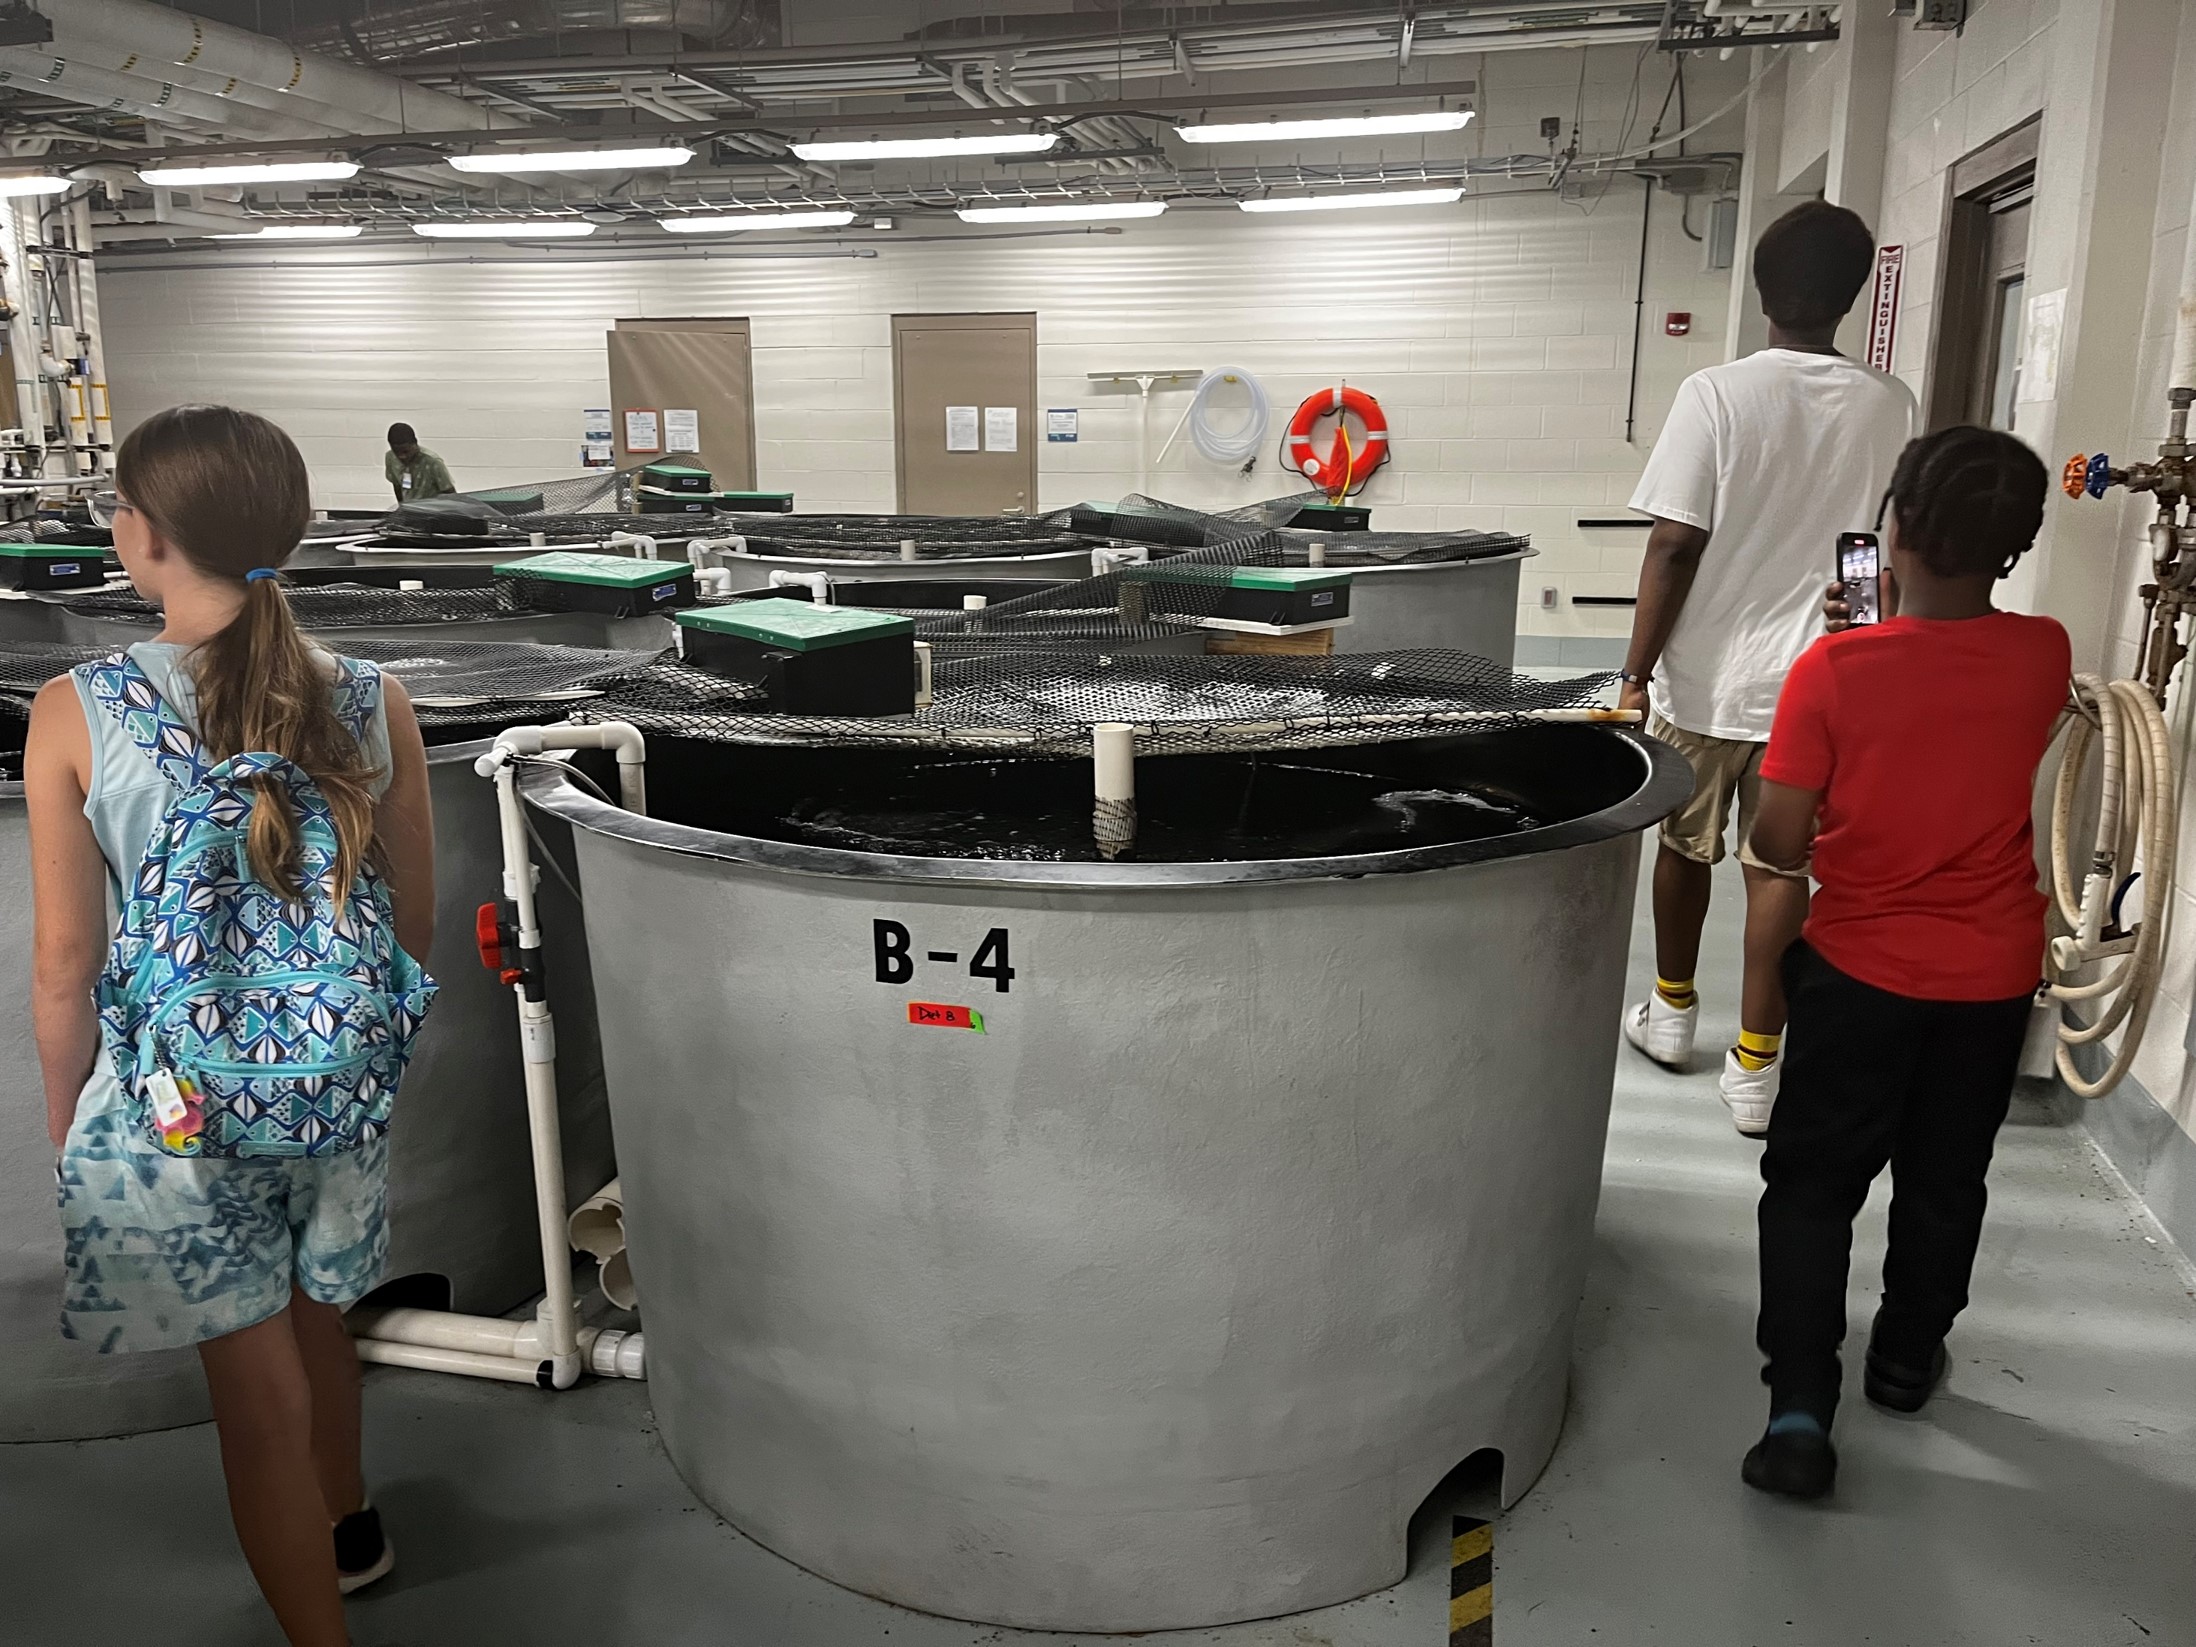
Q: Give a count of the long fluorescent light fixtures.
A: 10